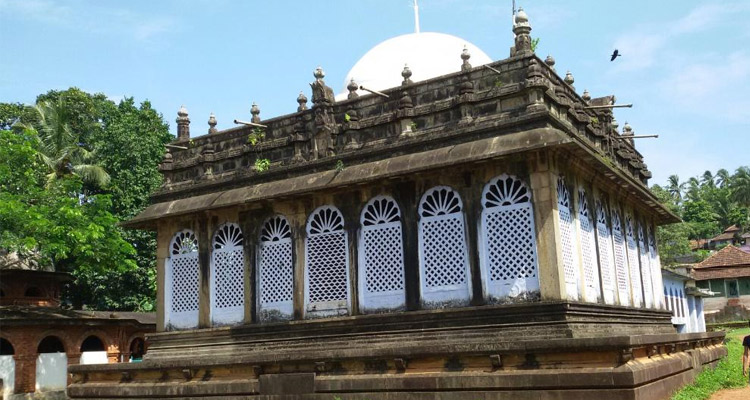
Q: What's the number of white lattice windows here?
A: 14